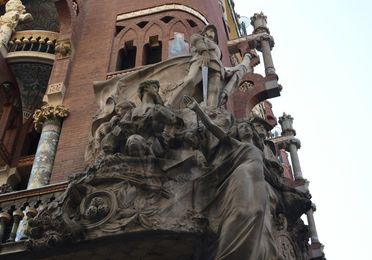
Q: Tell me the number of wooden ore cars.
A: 0